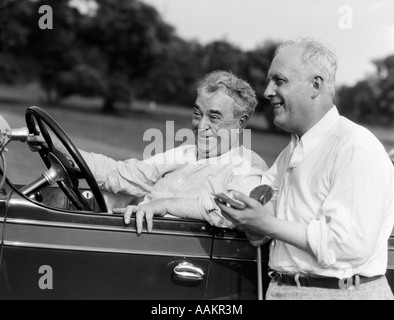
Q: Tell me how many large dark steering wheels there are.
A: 1